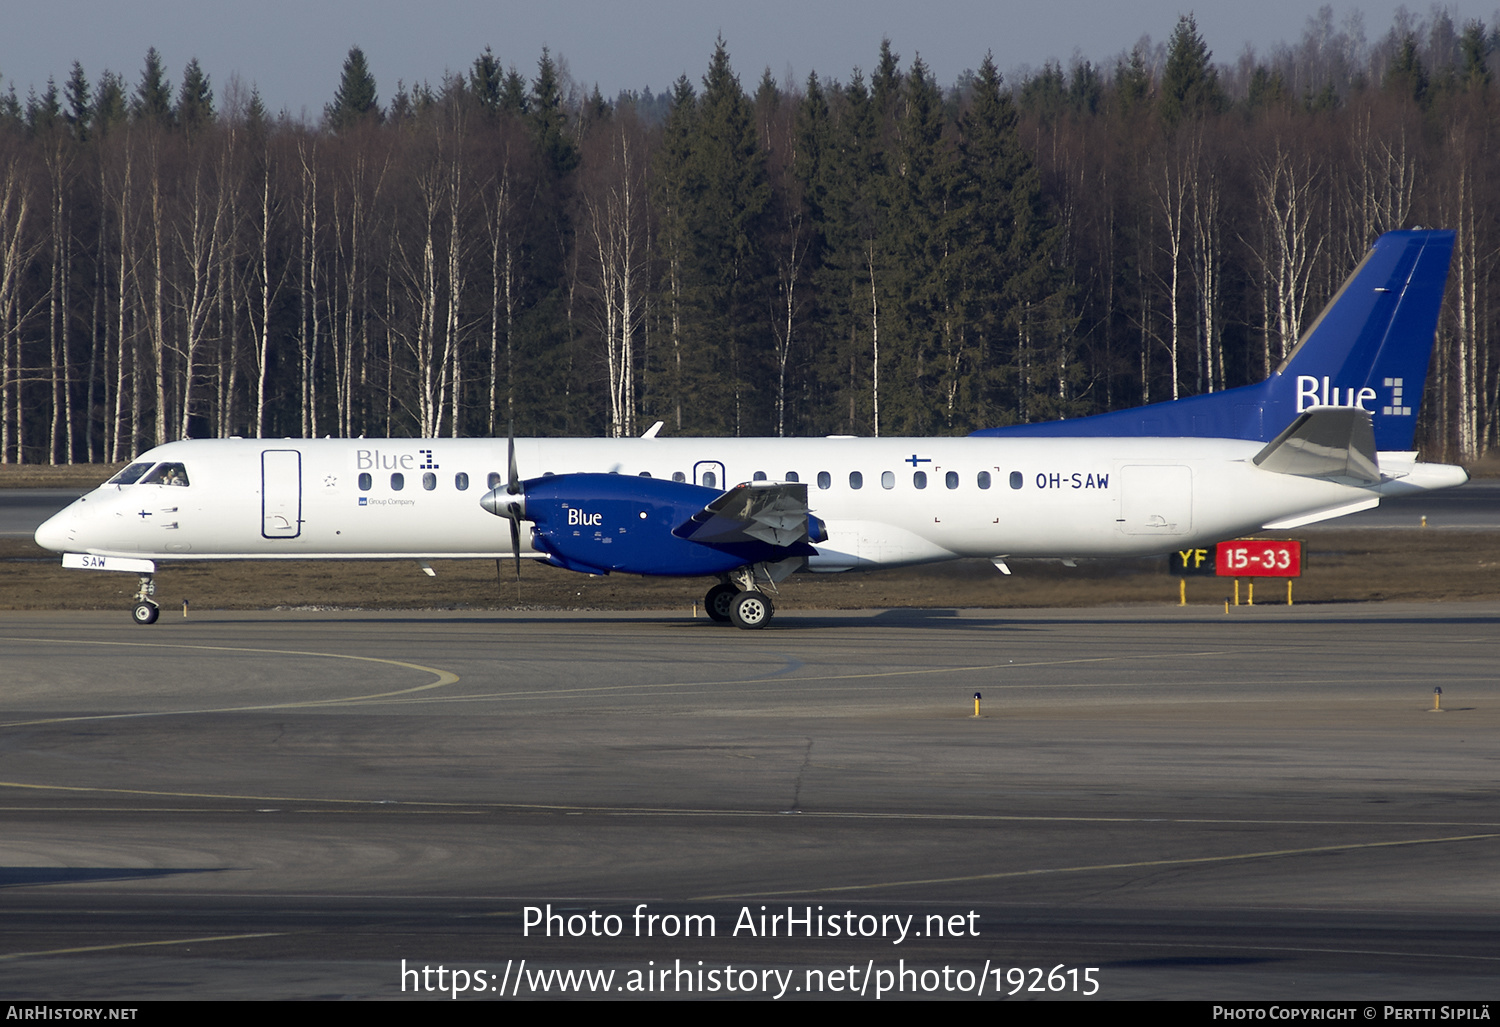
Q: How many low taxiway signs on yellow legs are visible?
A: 2